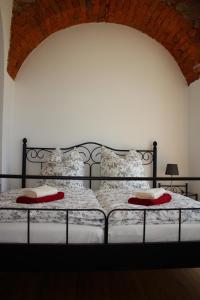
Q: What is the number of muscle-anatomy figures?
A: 0